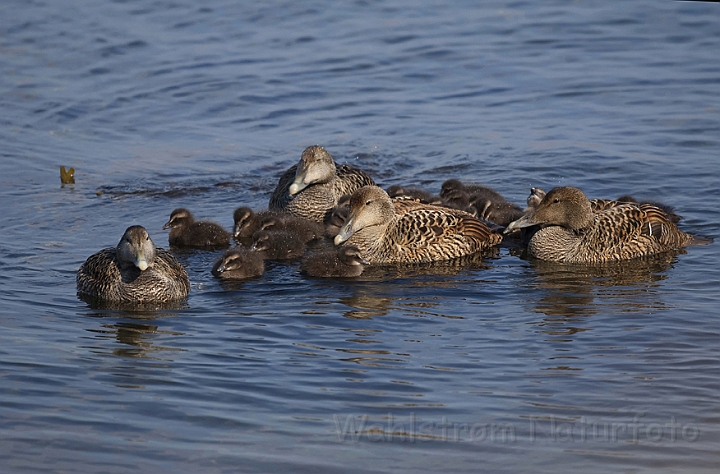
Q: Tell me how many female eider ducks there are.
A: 4